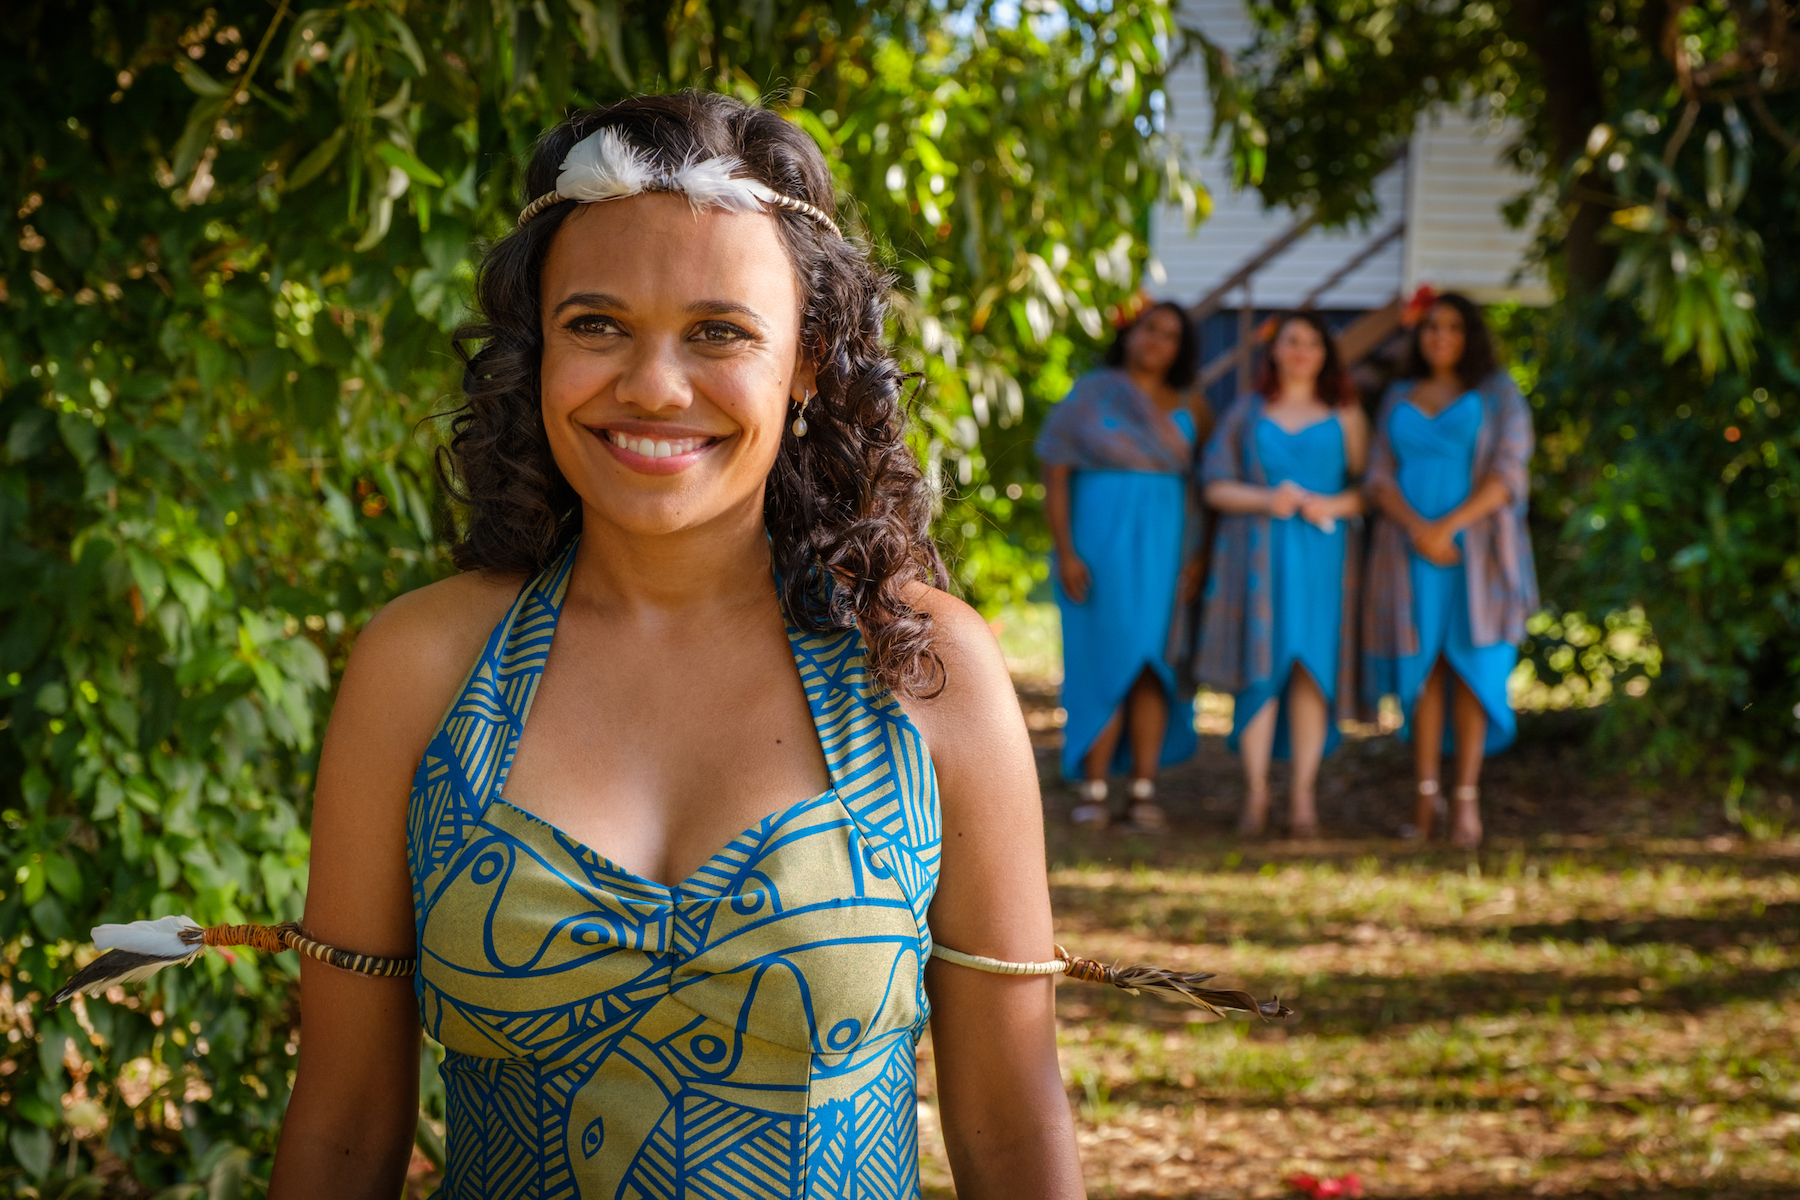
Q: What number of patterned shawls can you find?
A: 3